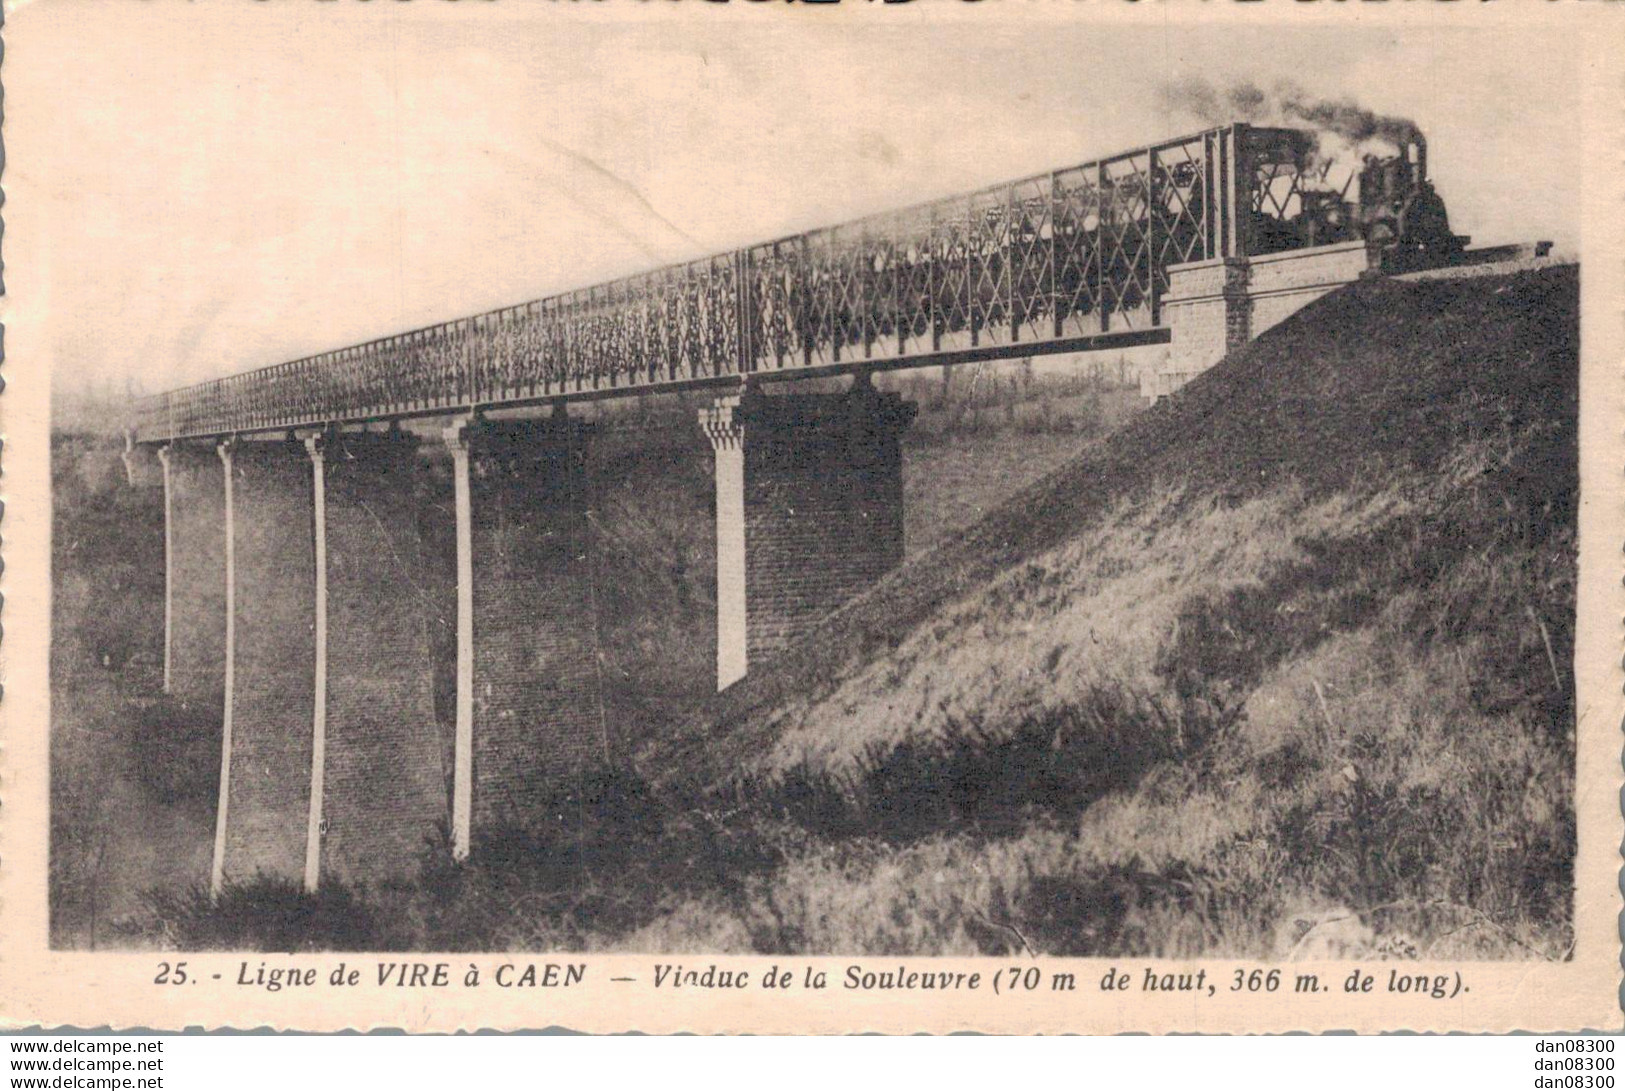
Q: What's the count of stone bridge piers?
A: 5